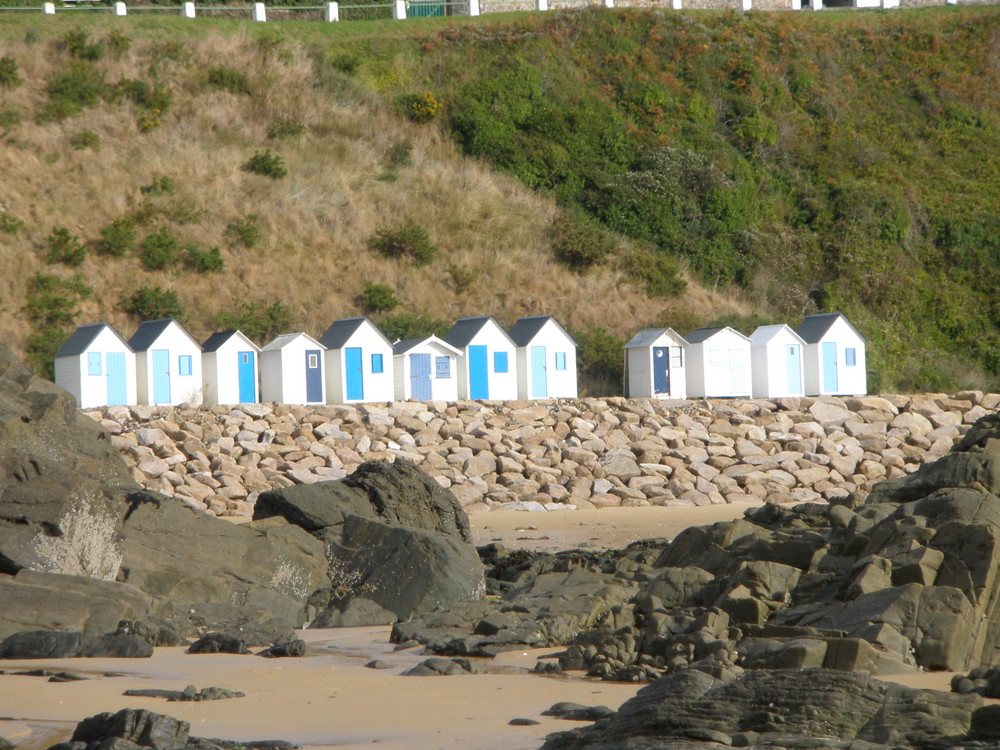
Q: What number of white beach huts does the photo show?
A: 12